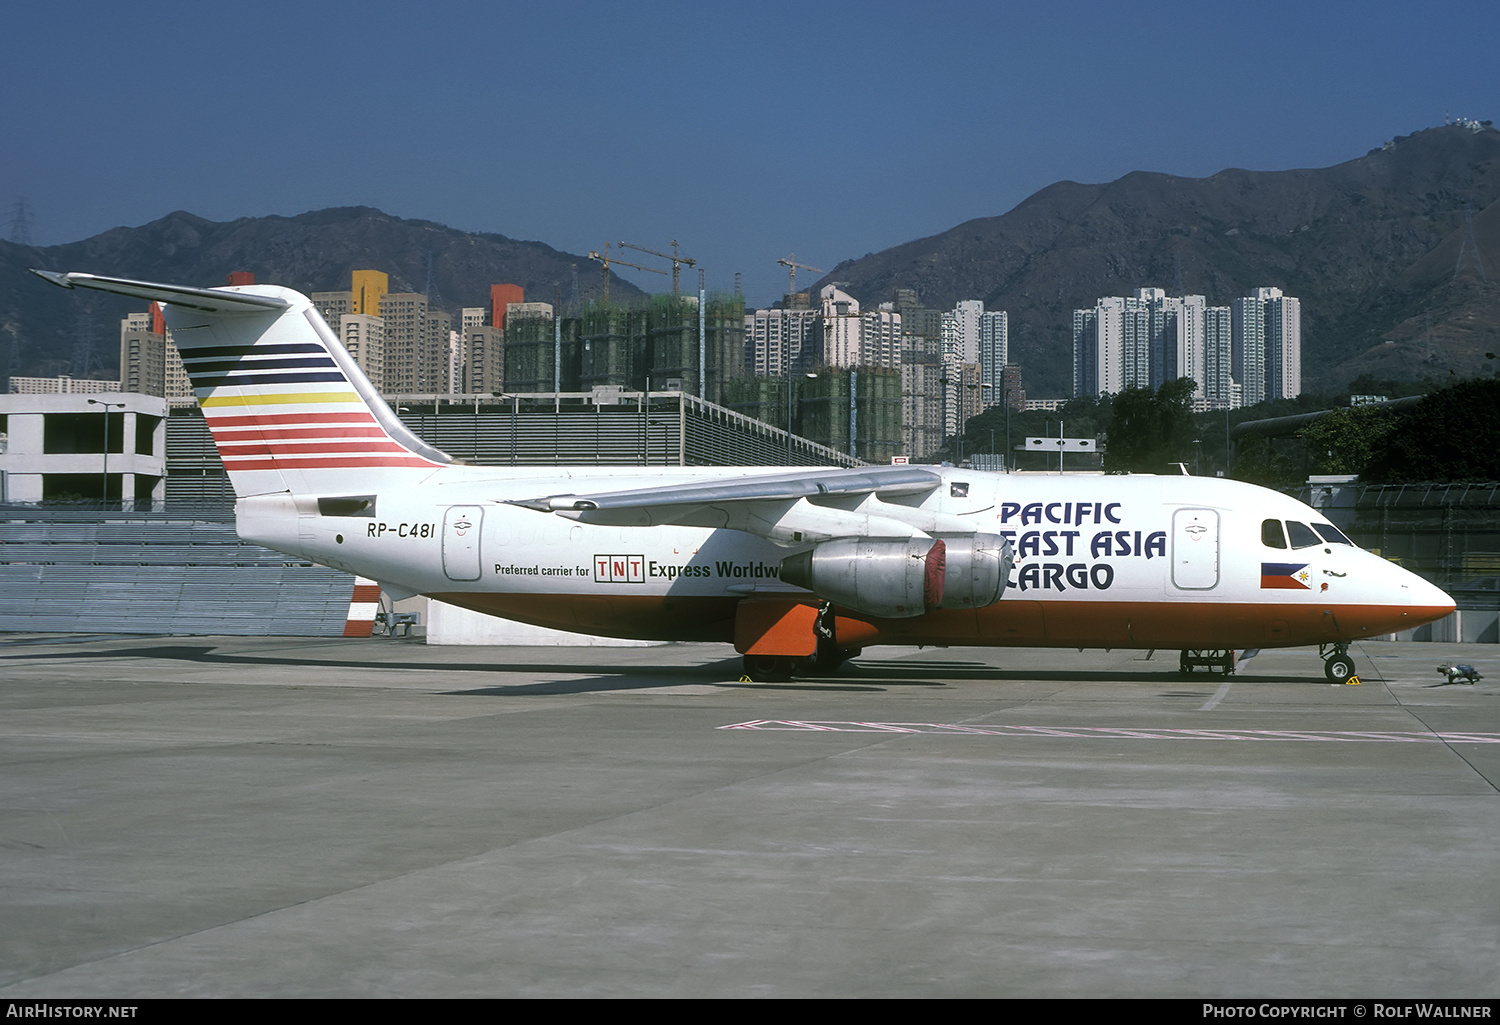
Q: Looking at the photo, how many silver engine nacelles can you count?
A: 2